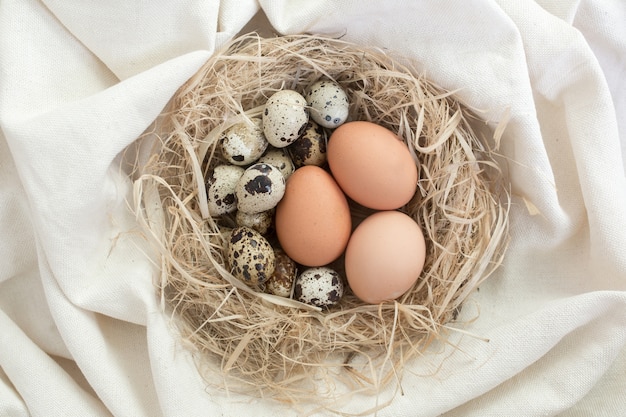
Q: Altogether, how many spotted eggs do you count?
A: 11